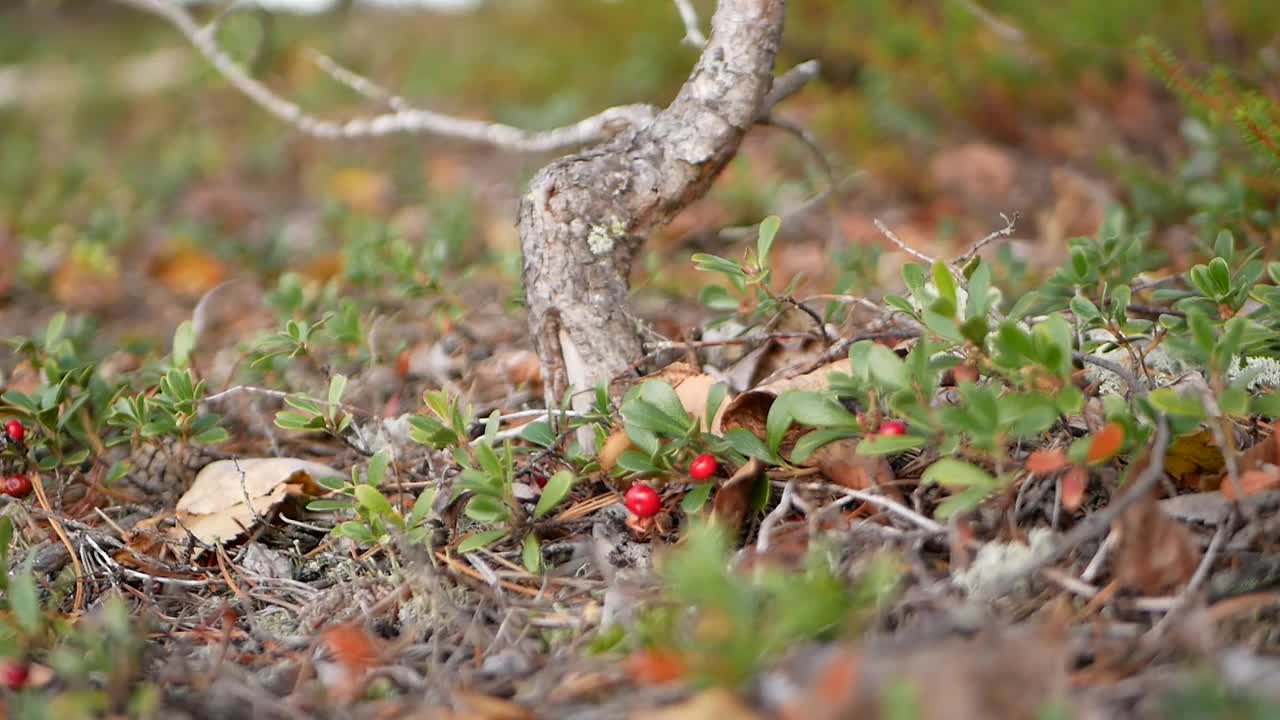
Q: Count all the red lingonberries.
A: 6